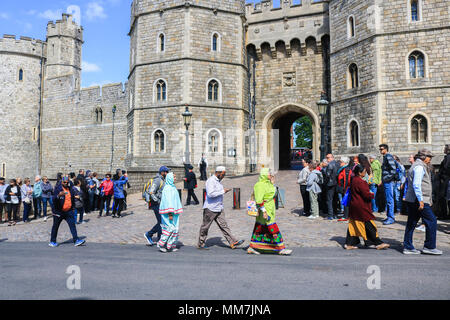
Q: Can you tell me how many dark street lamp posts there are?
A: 2